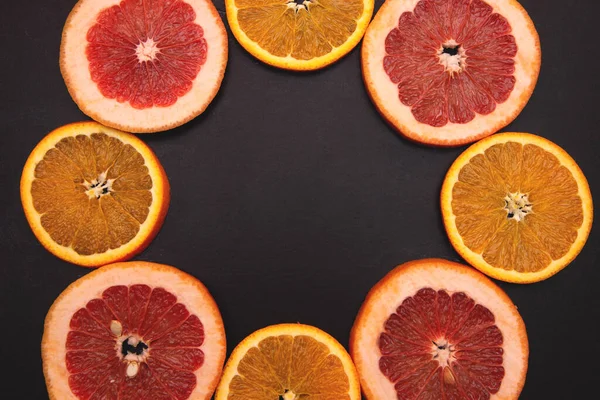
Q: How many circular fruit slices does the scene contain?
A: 8